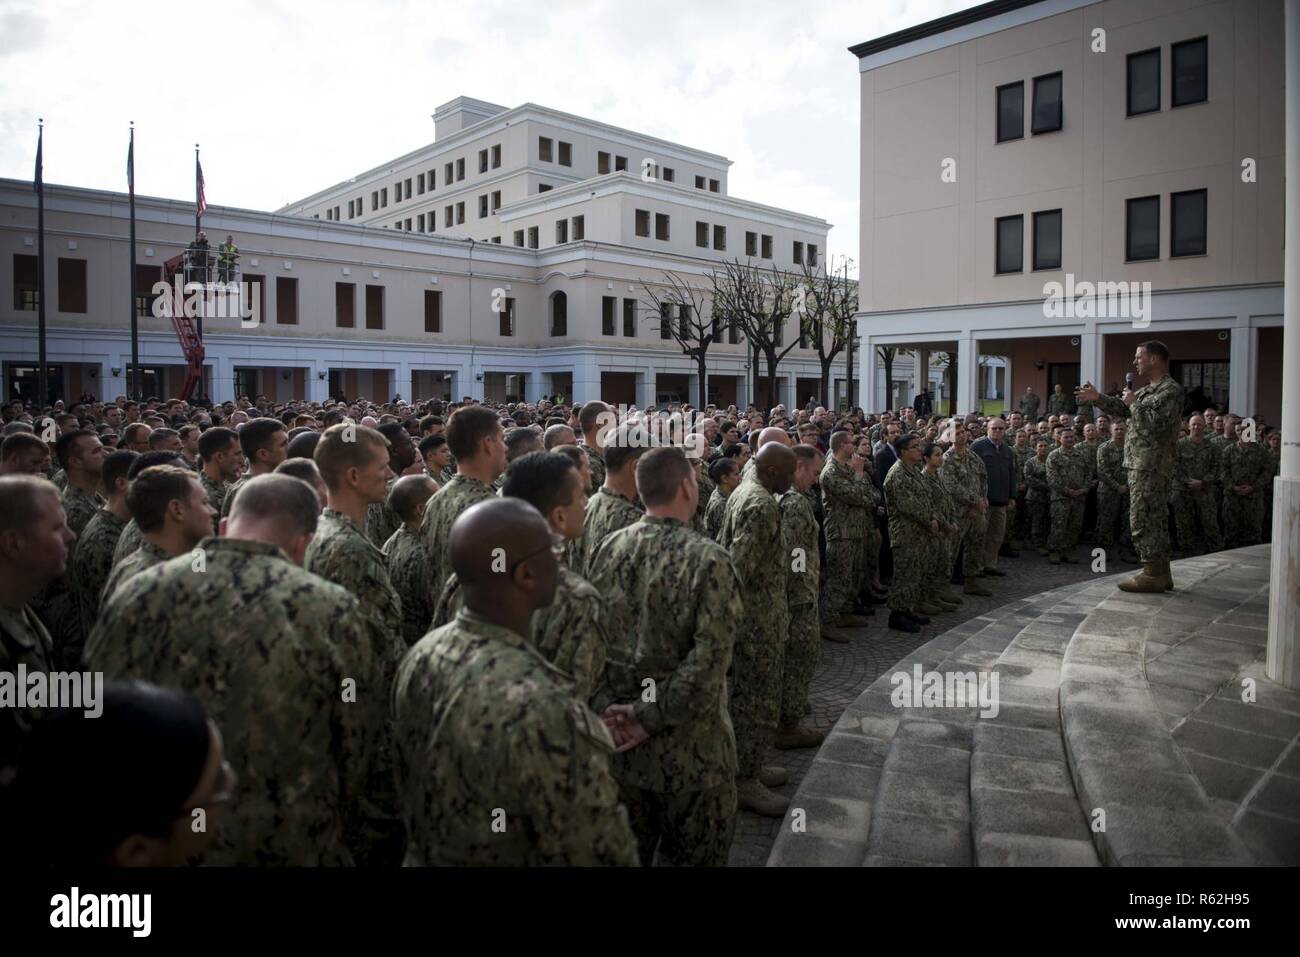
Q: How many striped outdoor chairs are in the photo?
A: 0